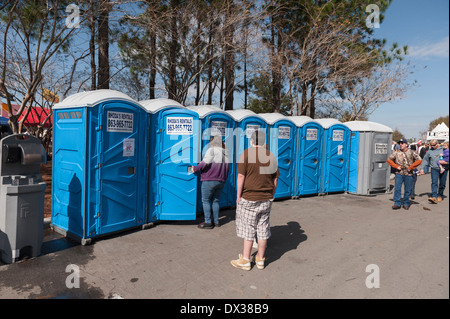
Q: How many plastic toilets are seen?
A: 8